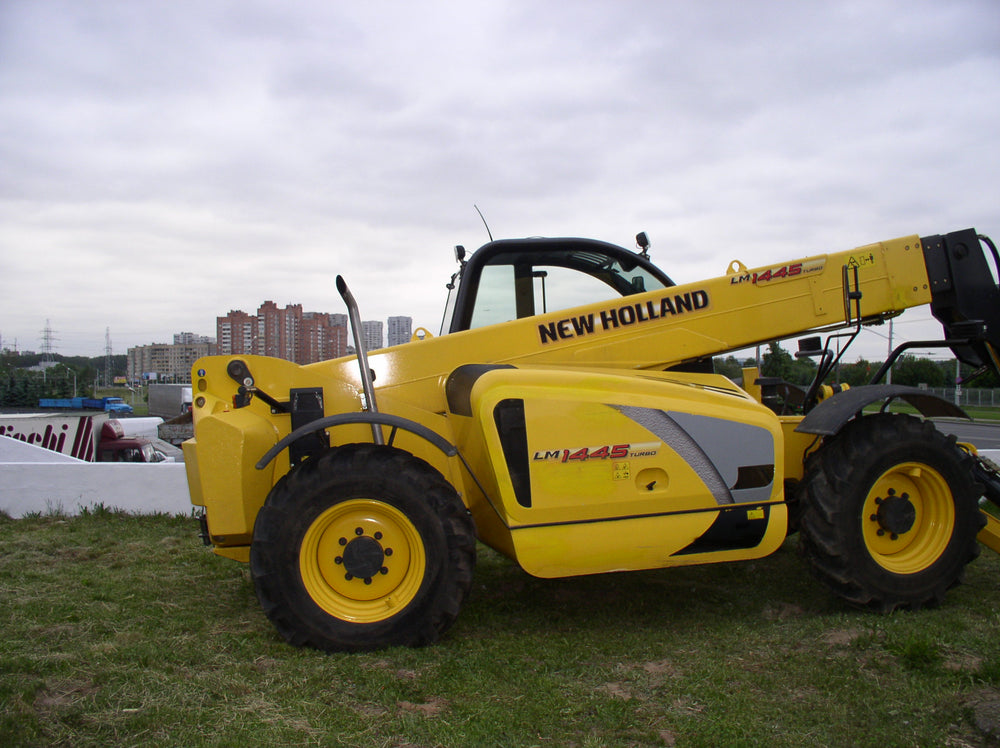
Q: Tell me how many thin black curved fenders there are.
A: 2